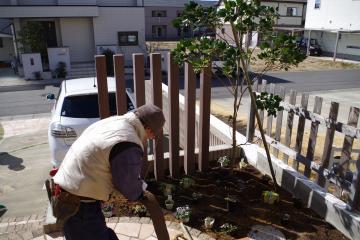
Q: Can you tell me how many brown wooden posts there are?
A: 7